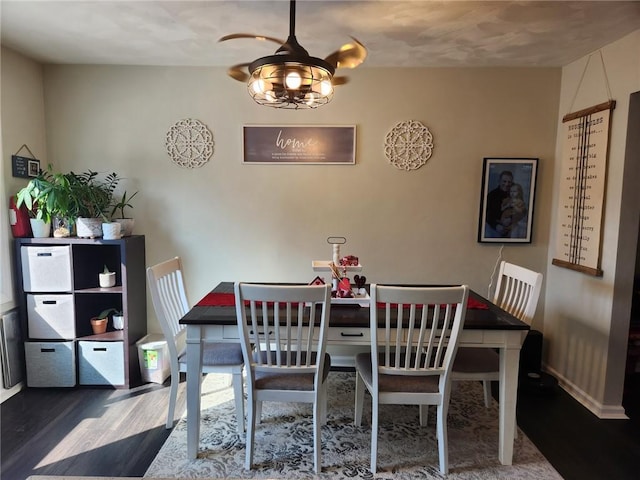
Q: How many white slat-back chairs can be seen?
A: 4